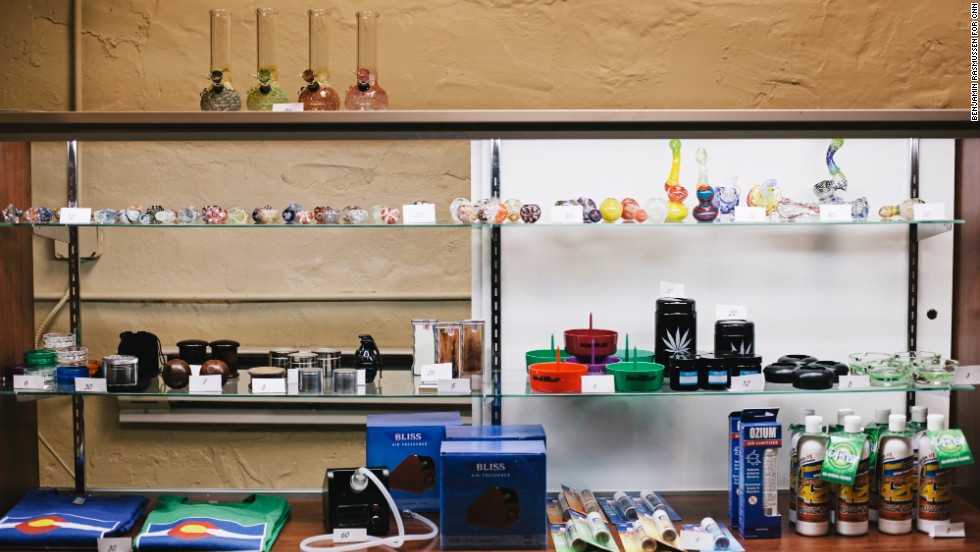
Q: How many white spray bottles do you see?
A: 8